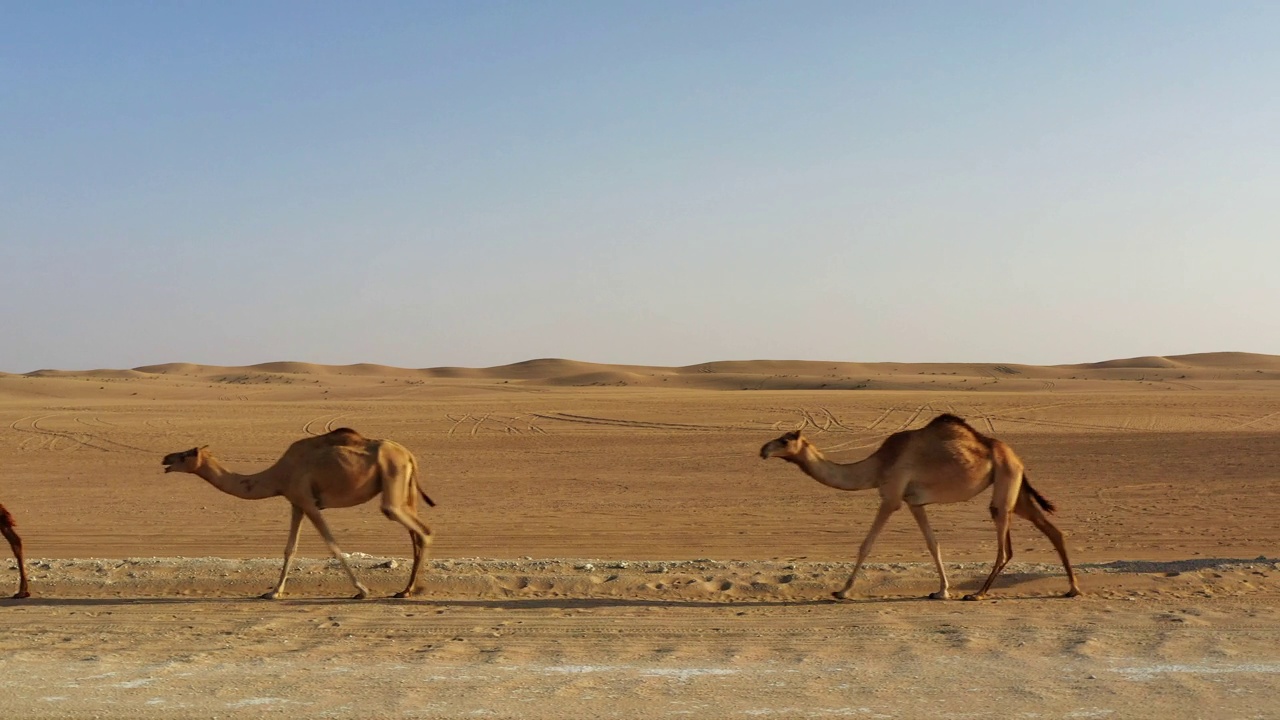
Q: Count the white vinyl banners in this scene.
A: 0